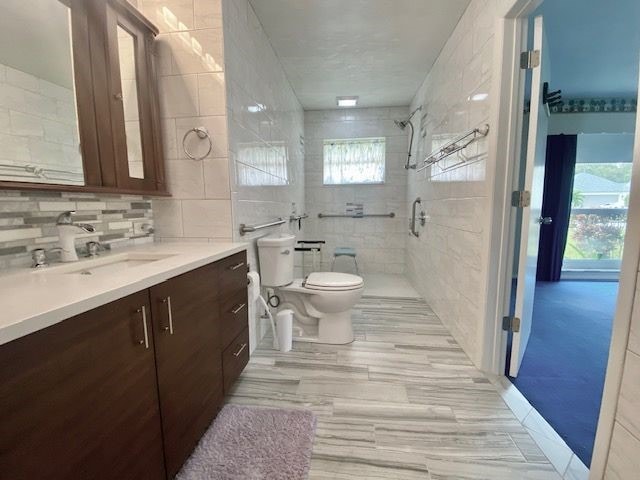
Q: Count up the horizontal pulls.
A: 3